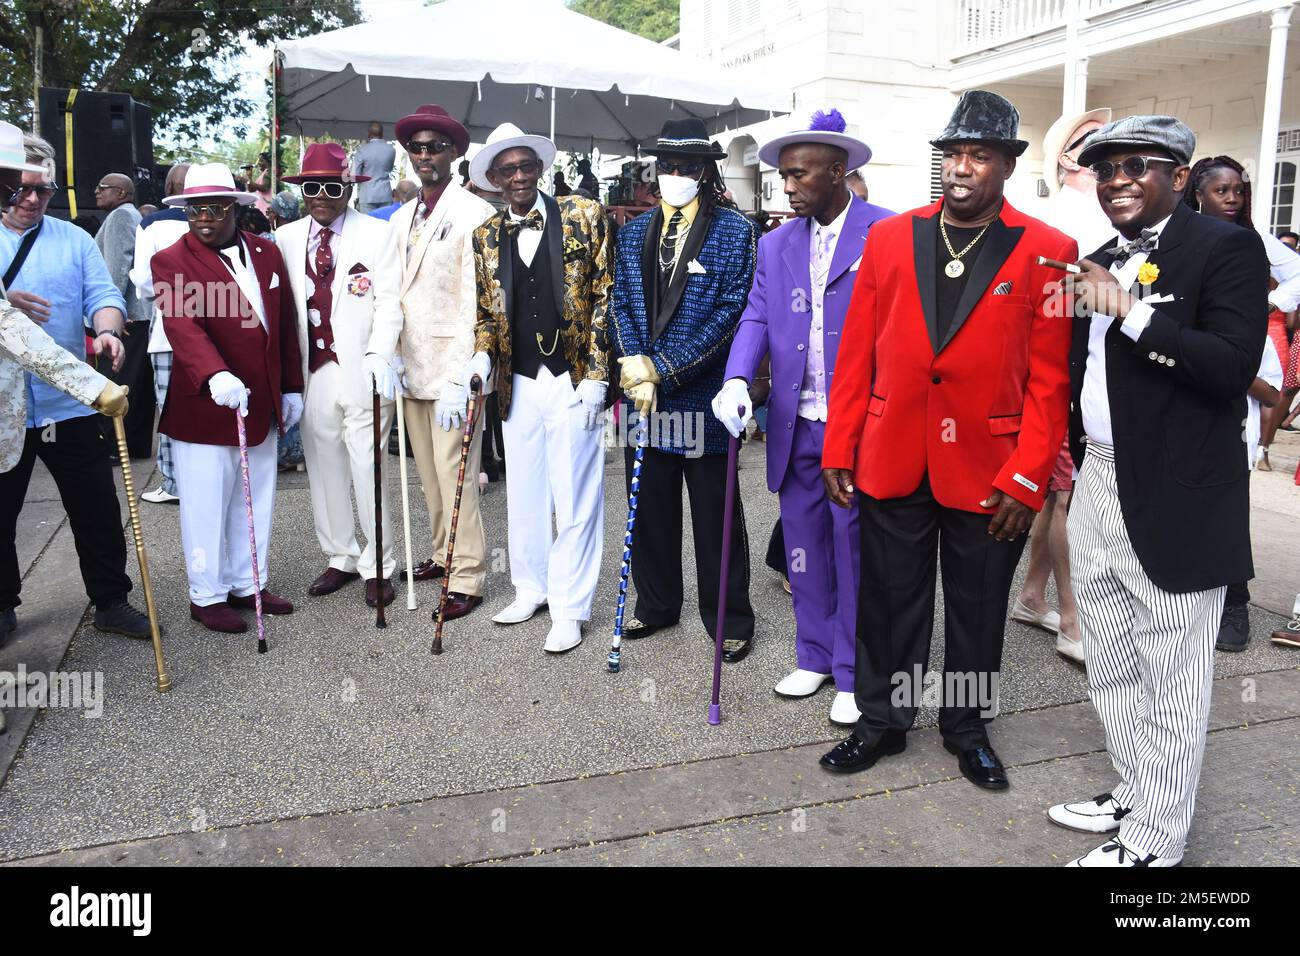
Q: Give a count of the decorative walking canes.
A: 7